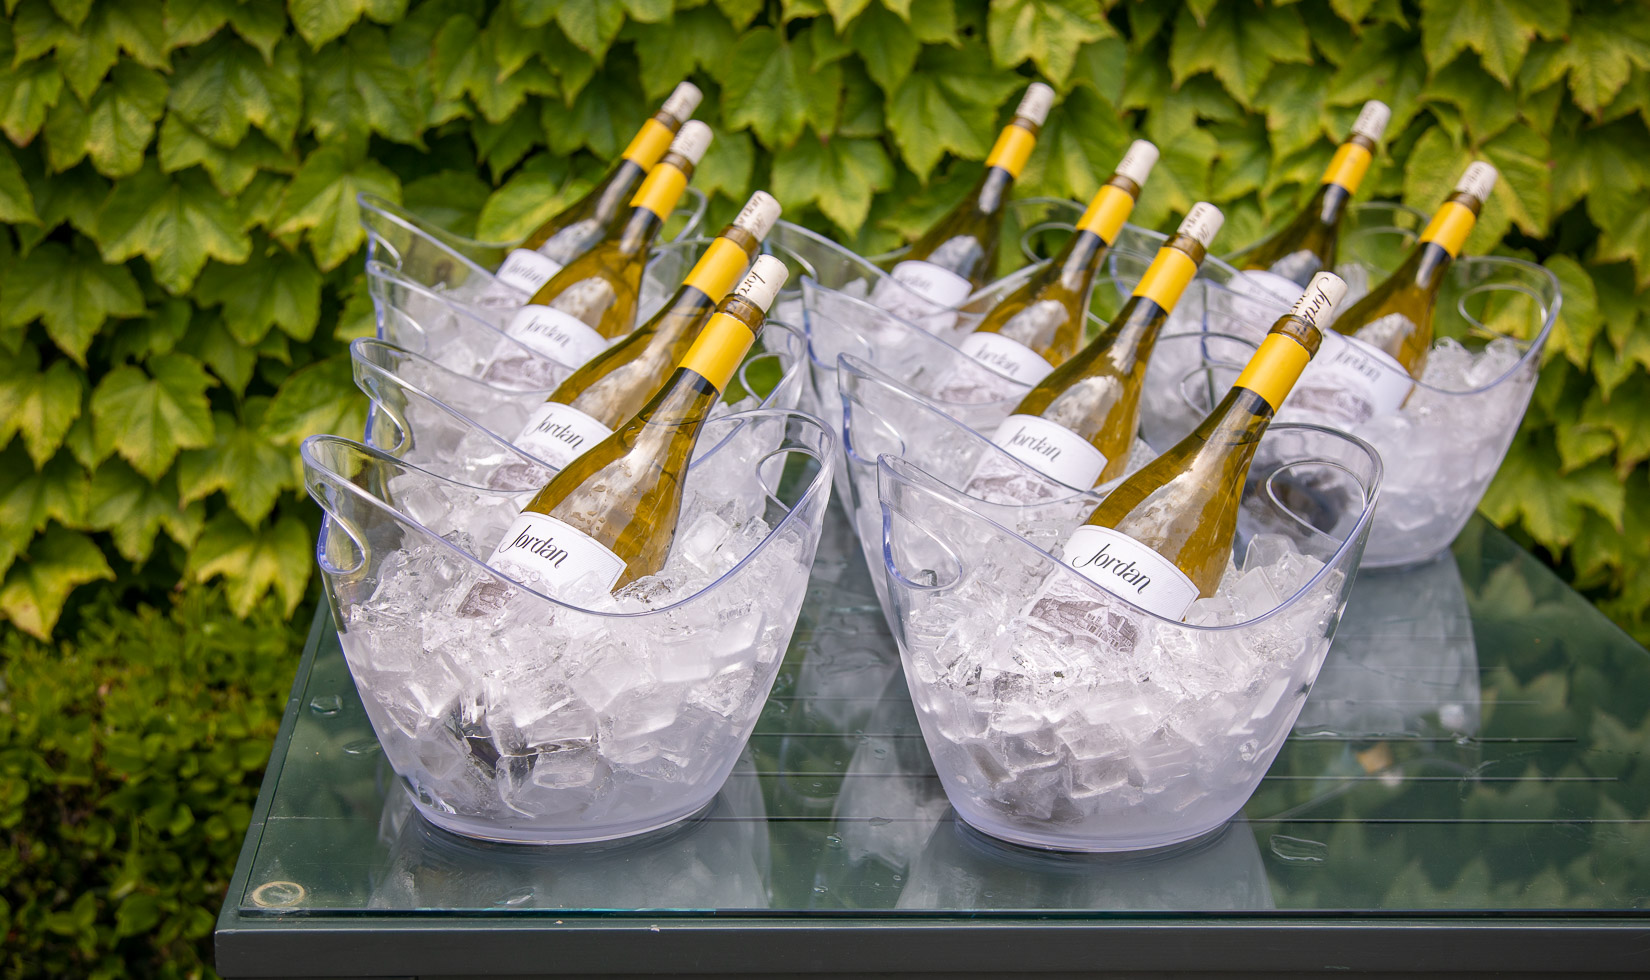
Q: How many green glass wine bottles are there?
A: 10